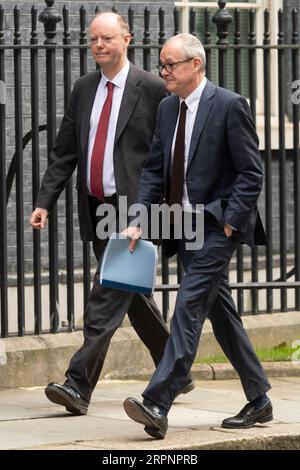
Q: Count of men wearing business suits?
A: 2